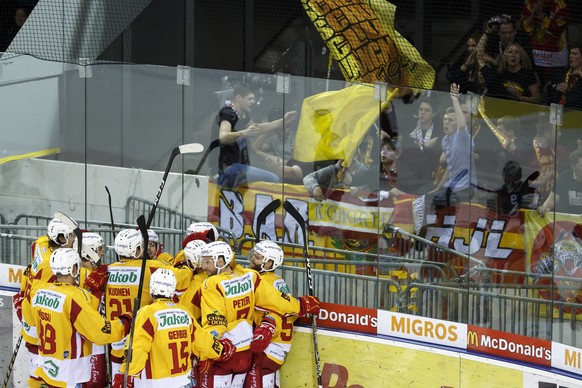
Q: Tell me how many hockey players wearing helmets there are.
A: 10